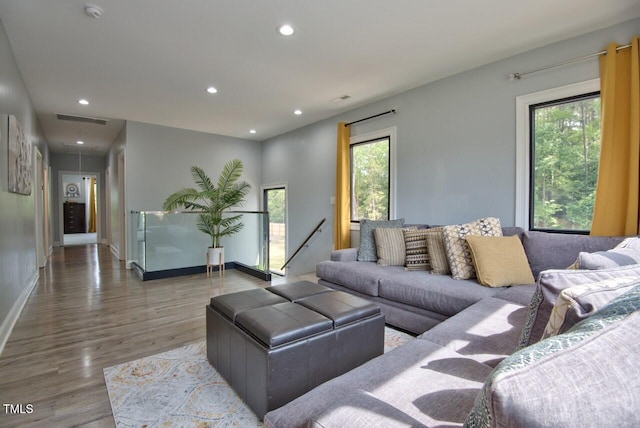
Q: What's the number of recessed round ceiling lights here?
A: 6